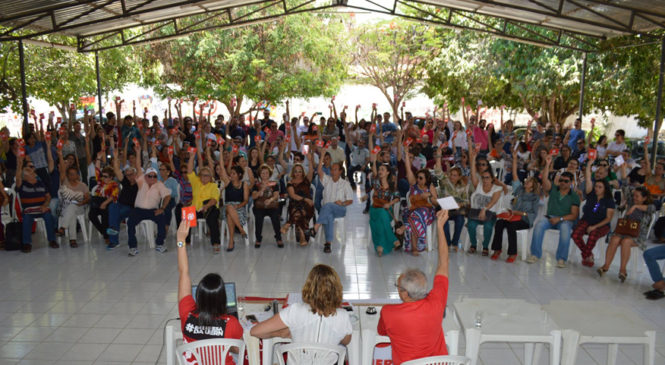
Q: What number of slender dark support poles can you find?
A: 4